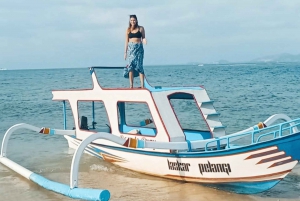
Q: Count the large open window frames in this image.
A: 3